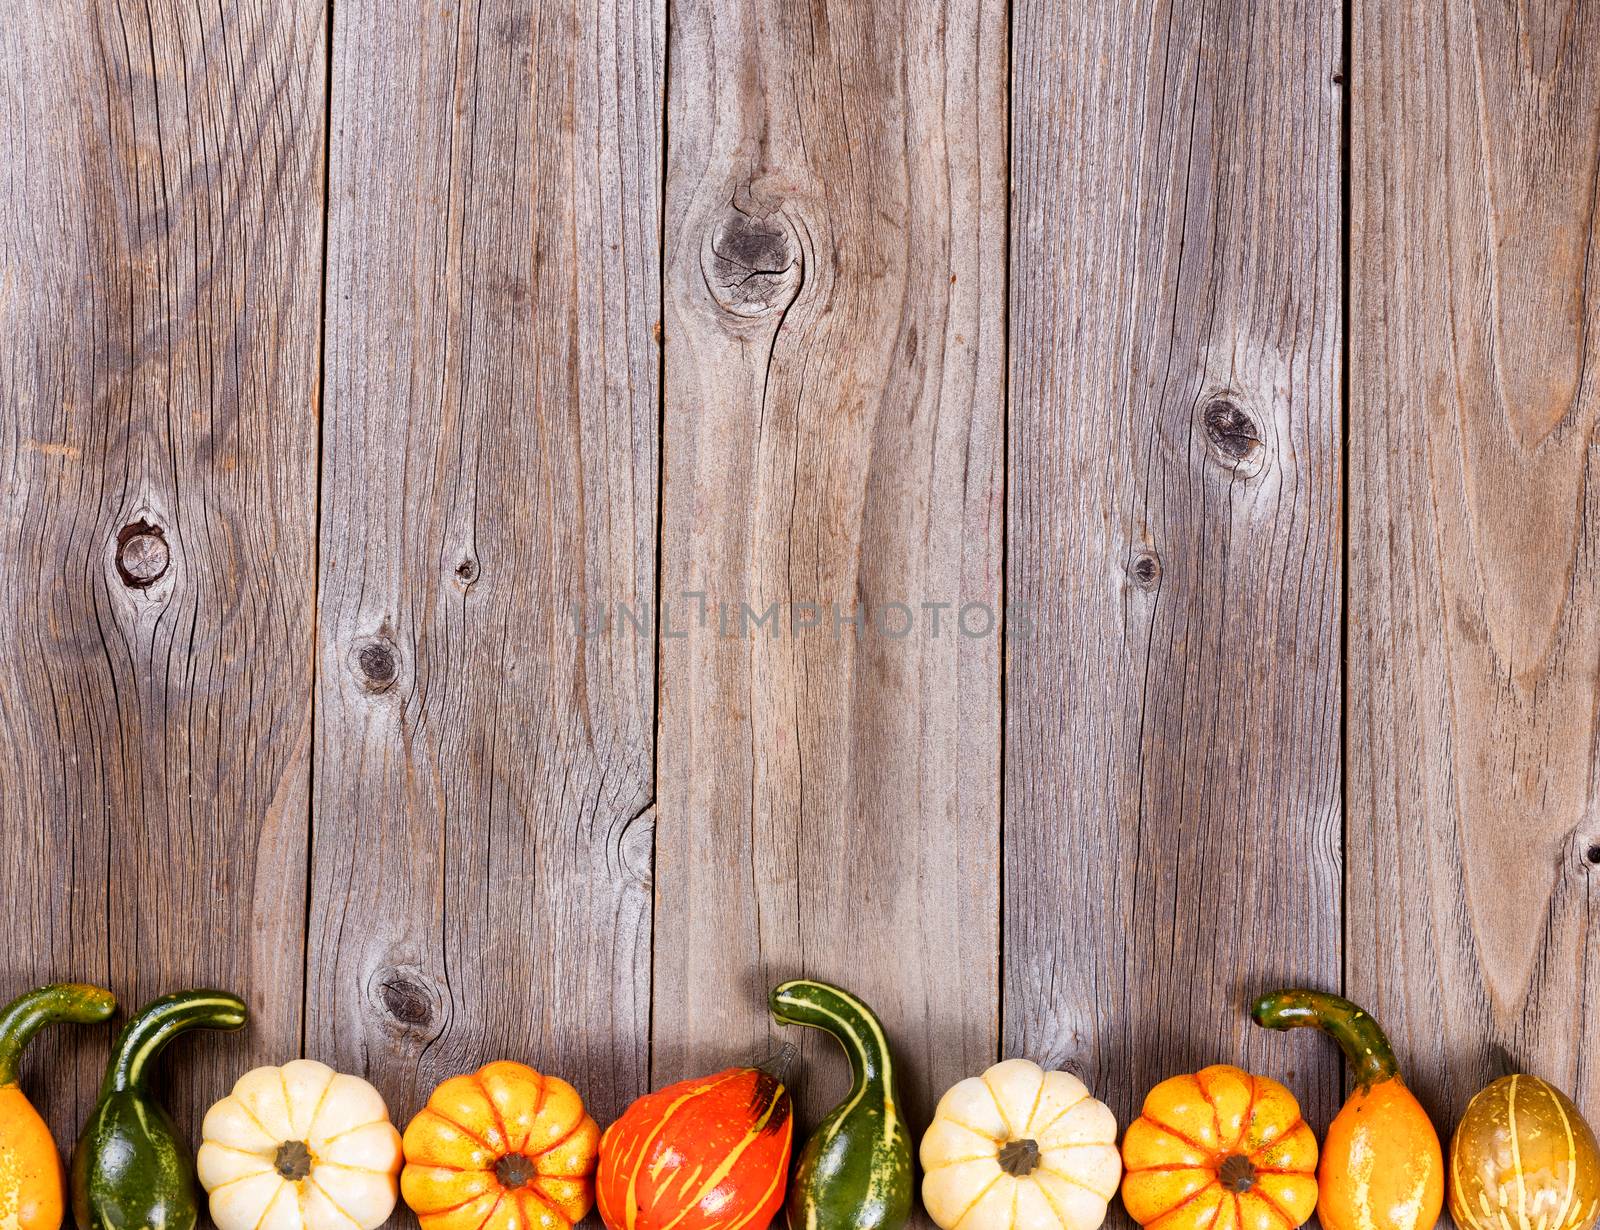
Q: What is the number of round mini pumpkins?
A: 4